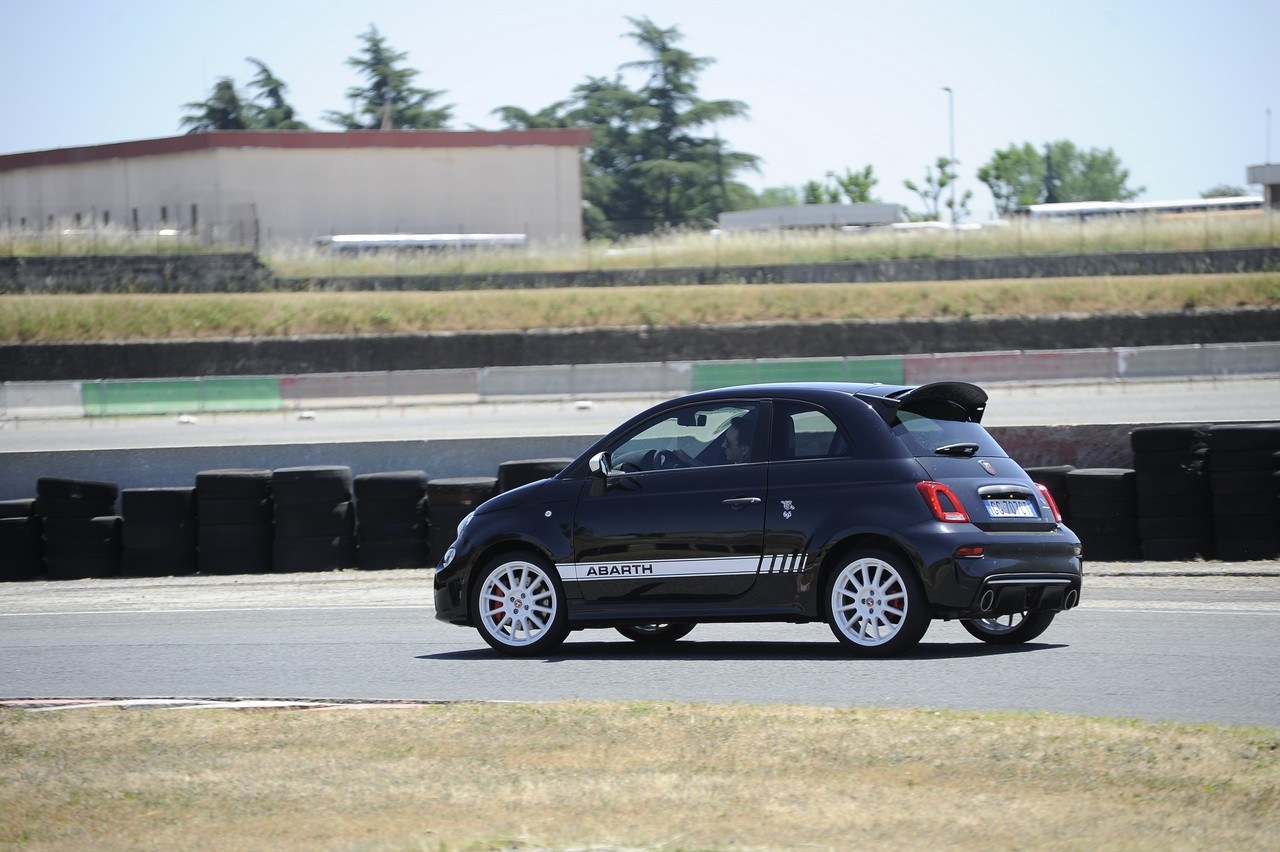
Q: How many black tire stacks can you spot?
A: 12